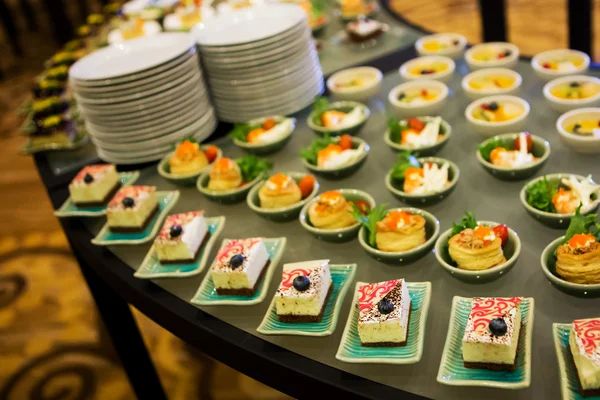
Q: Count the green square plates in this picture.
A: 8